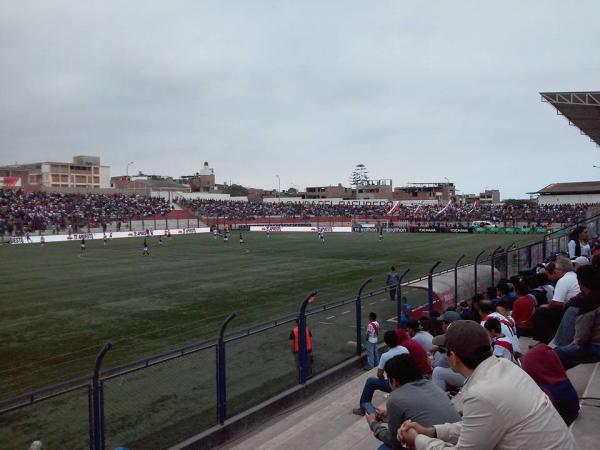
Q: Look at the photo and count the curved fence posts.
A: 10